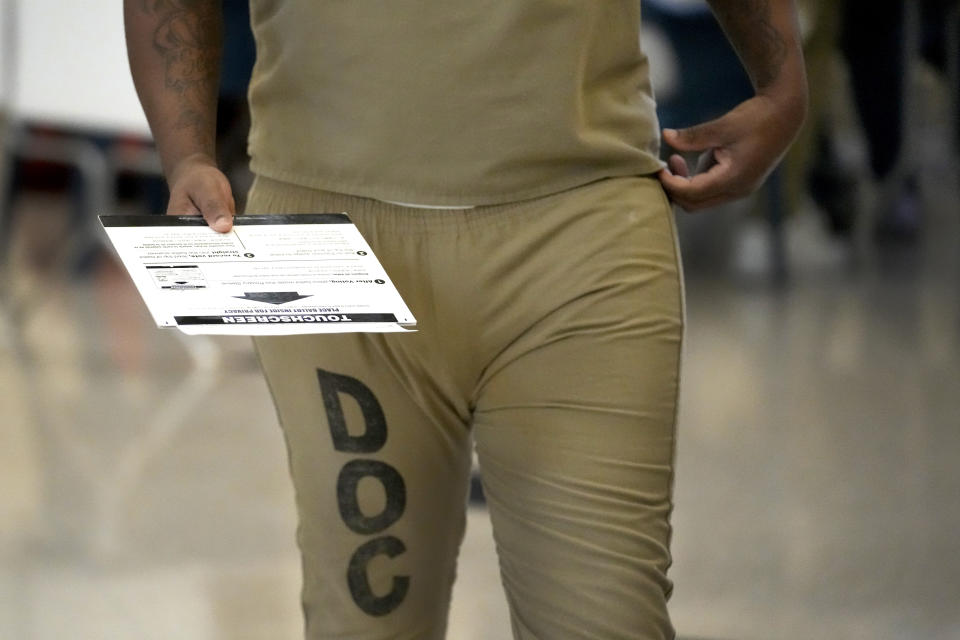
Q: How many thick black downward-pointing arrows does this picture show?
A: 1